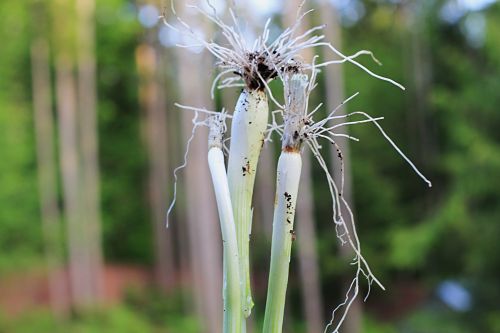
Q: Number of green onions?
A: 3